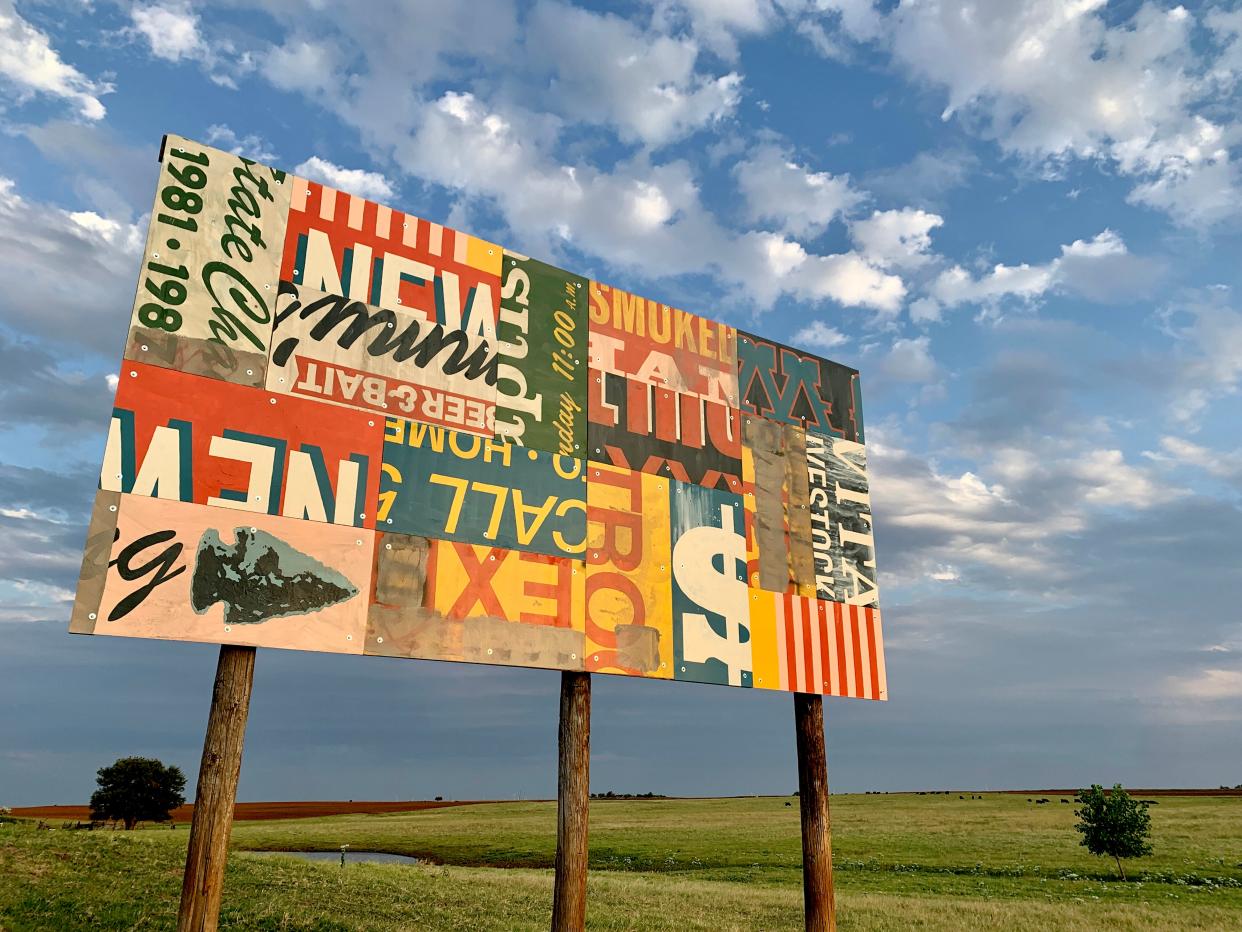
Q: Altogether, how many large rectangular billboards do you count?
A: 1